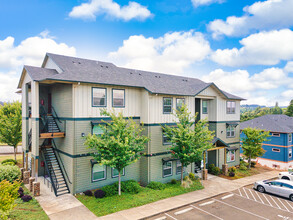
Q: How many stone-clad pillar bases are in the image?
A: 6